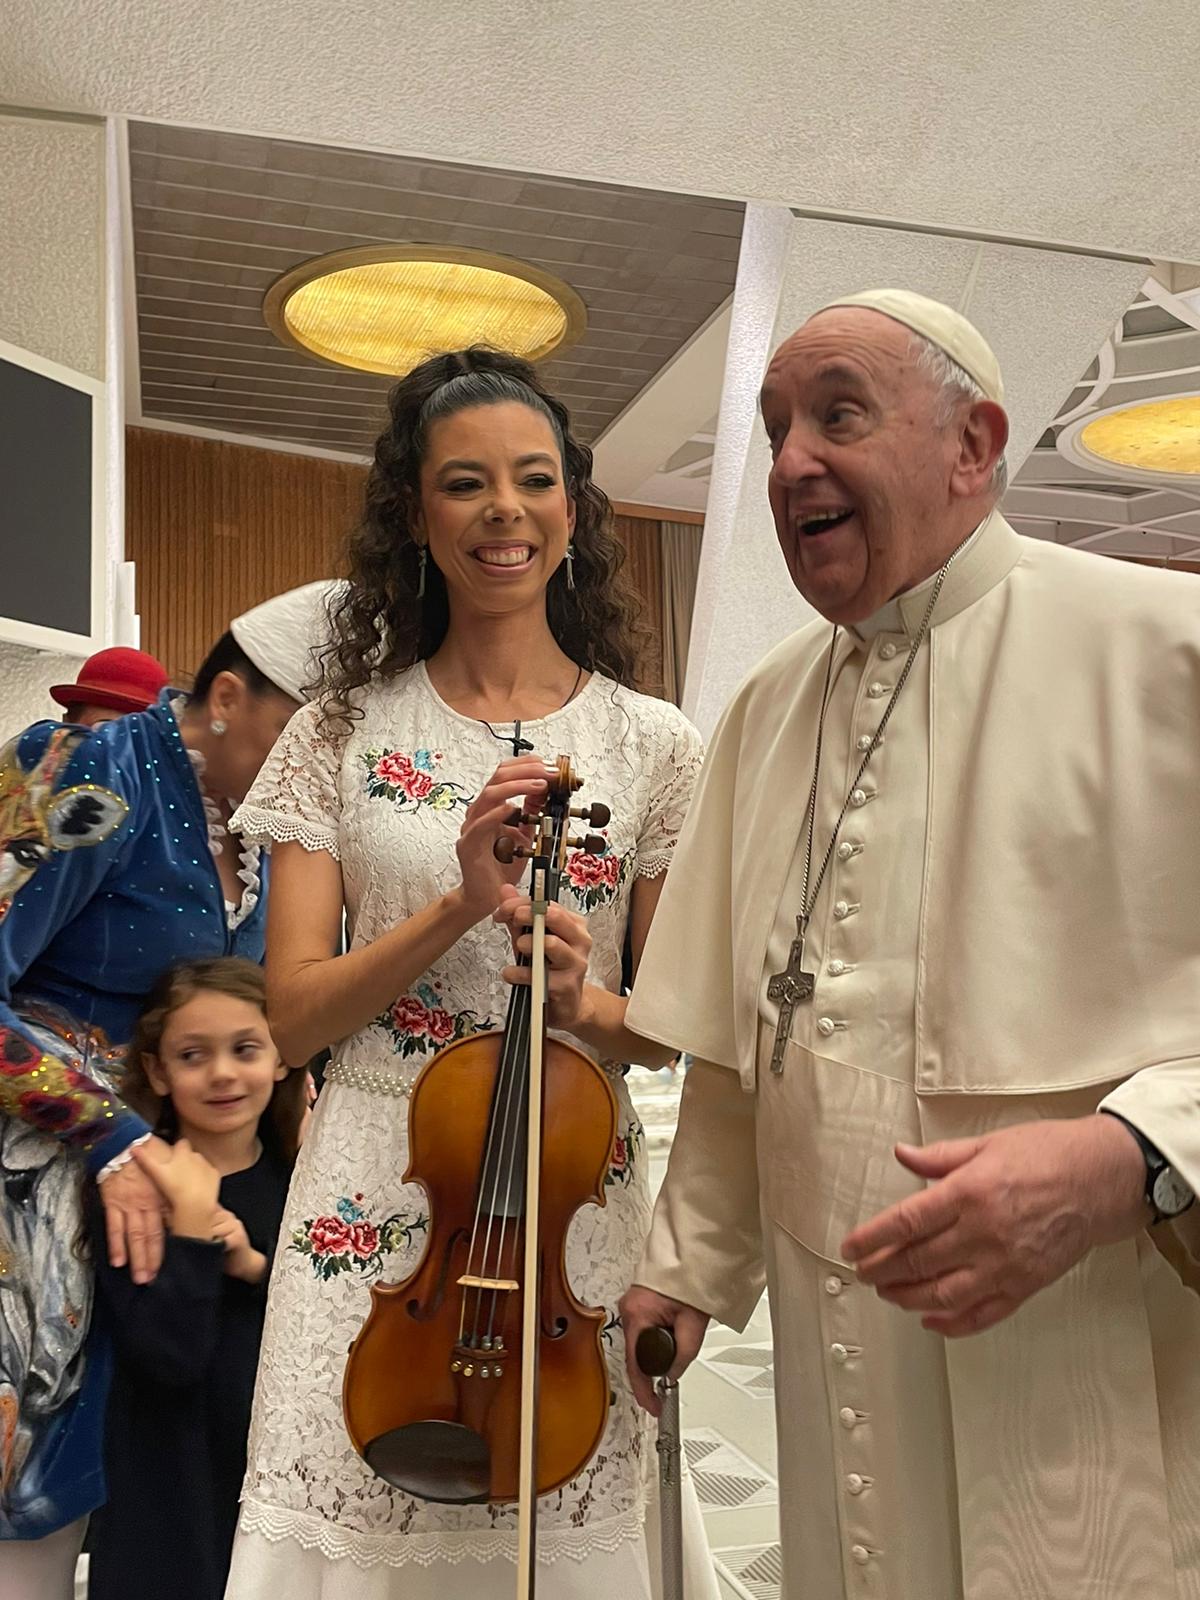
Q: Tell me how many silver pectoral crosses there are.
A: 1